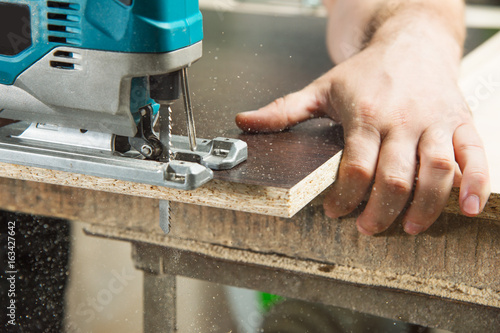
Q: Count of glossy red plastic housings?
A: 0